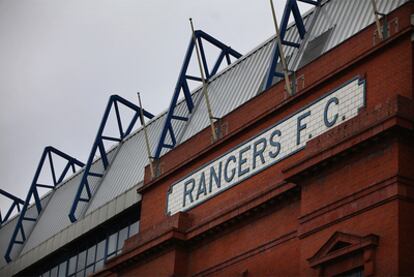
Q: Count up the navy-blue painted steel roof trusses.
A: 5